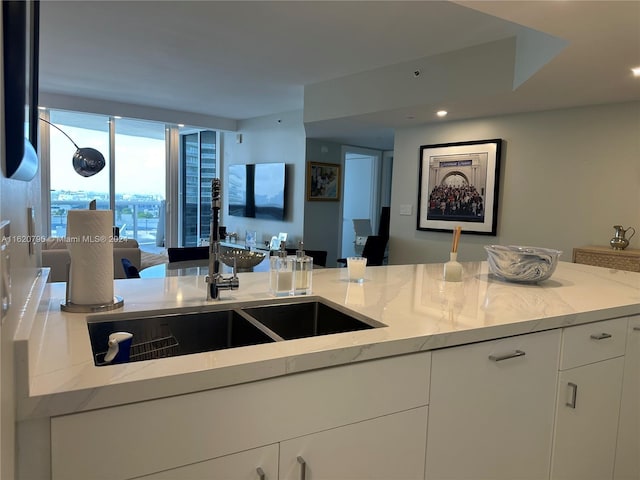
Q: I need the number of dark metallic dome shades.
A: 1